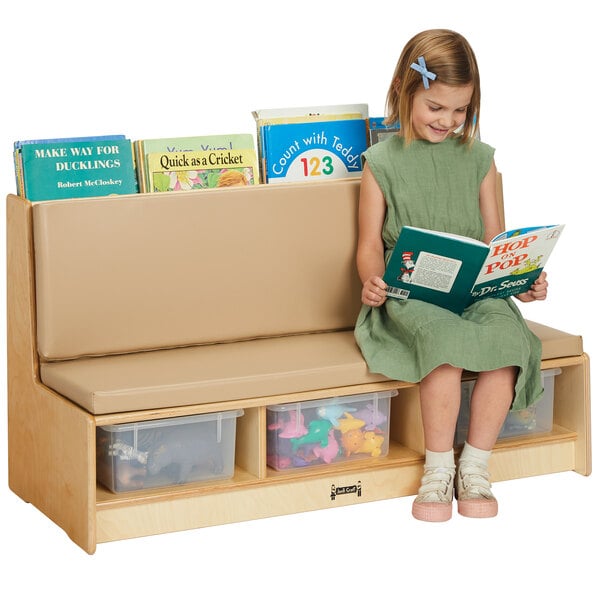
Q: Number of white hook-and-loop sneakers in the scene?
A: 2